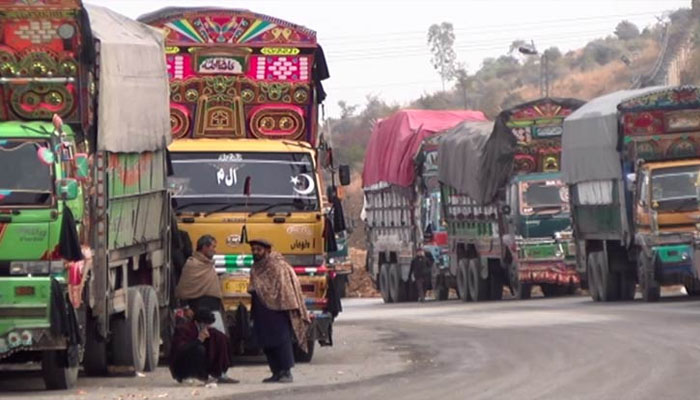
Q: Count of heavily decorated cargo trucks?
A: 5